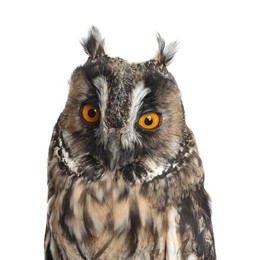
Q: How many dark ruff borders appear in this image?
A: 2